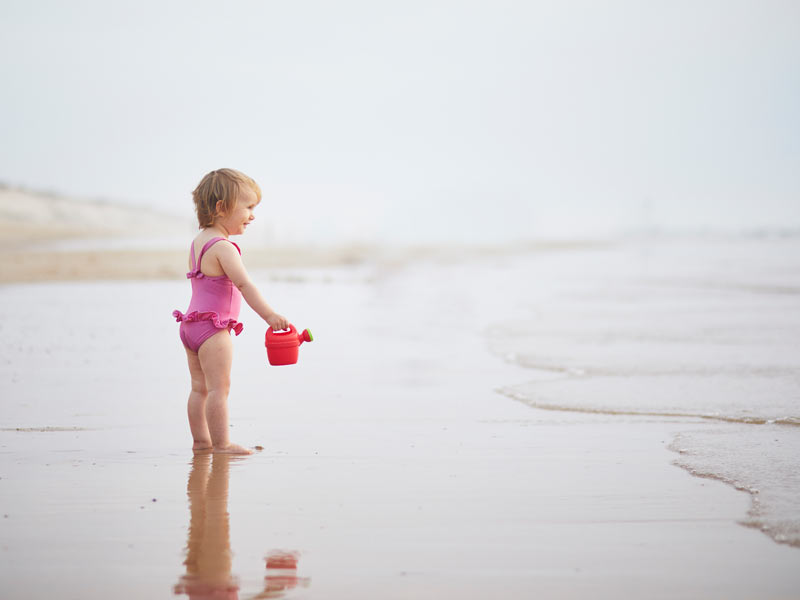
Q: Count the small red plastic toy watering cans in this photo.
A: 1